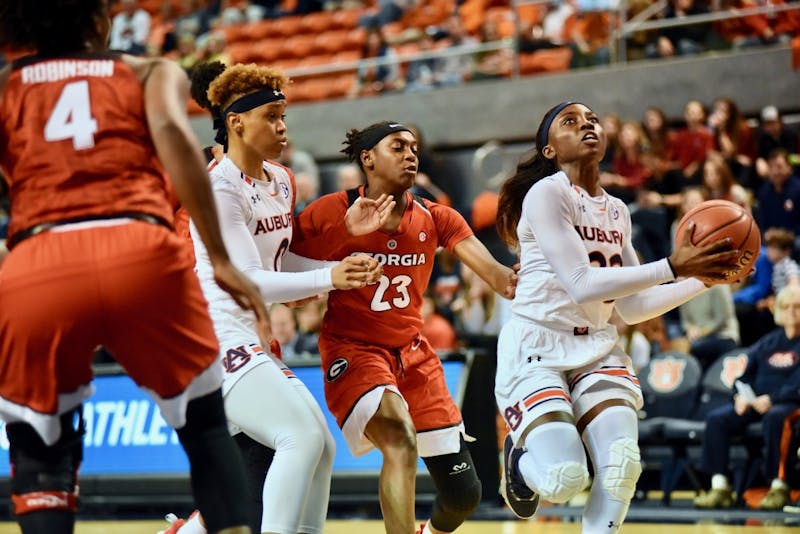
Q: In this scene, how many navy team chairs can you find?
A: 2